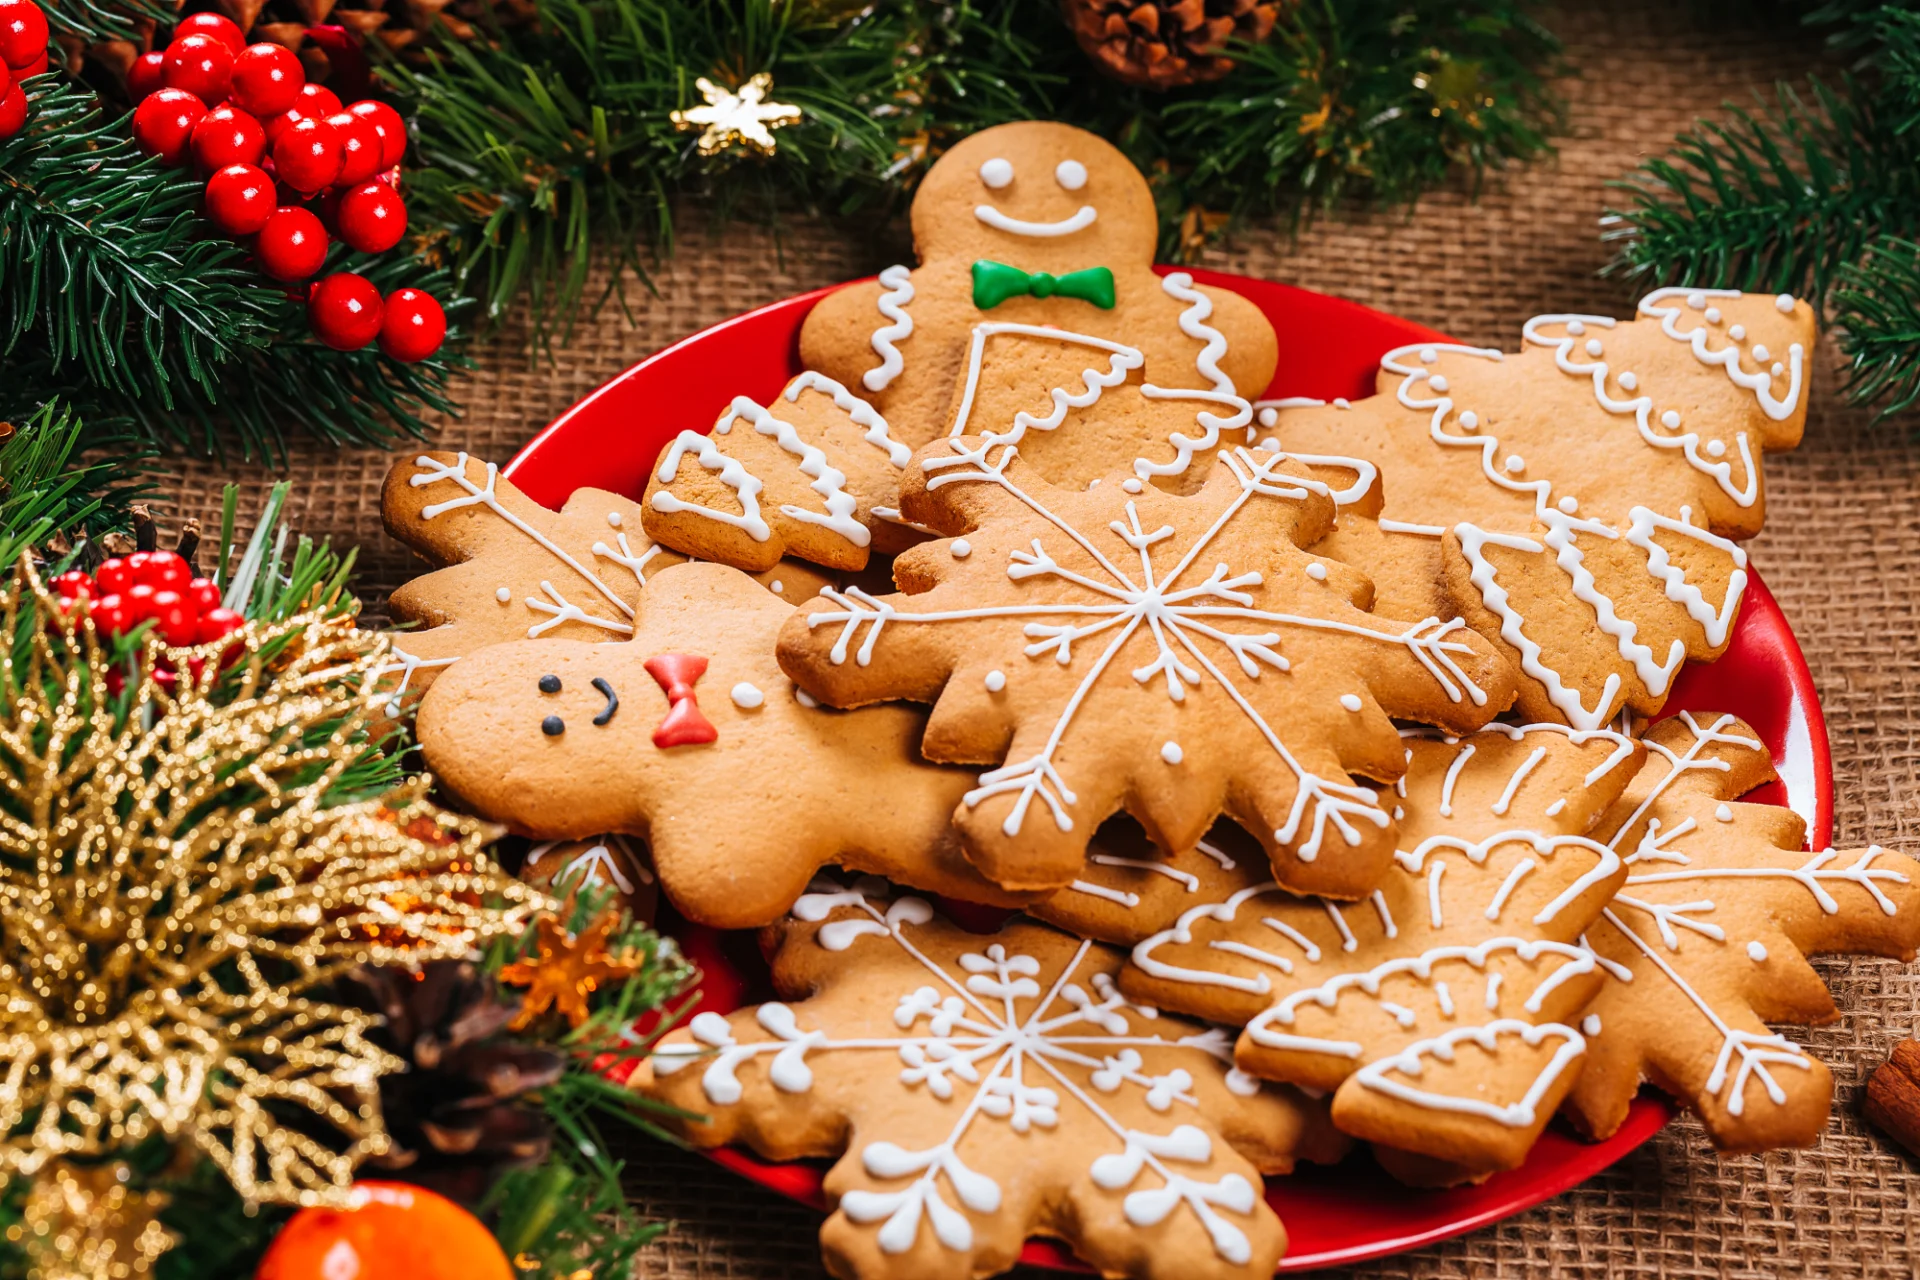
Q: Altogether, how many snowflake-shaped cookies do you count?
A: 4